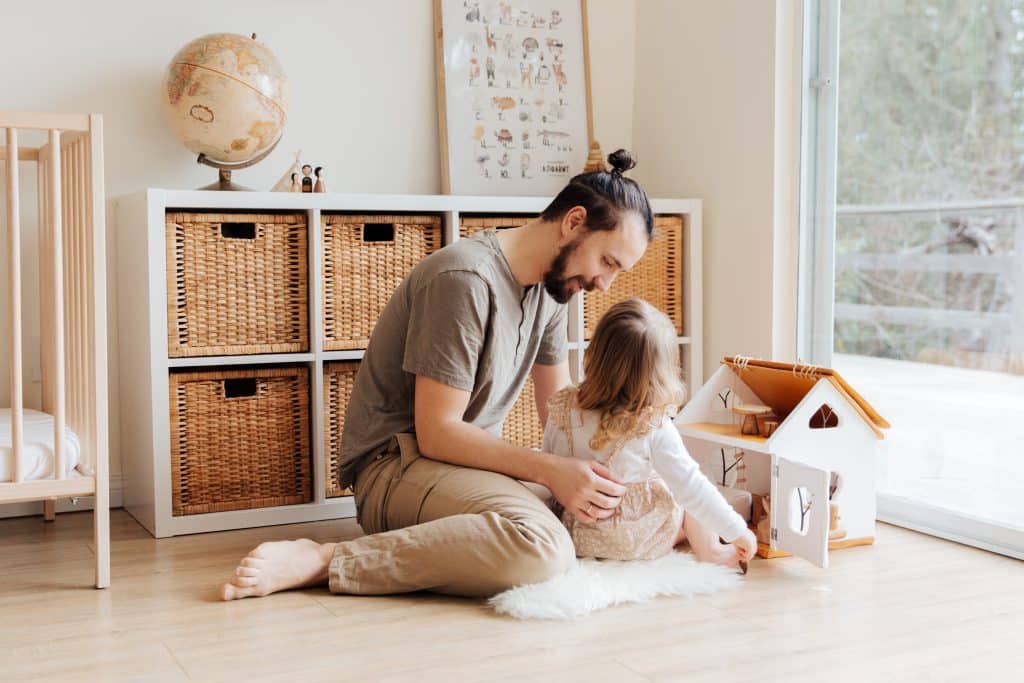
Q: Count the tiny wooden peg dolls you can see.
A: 3